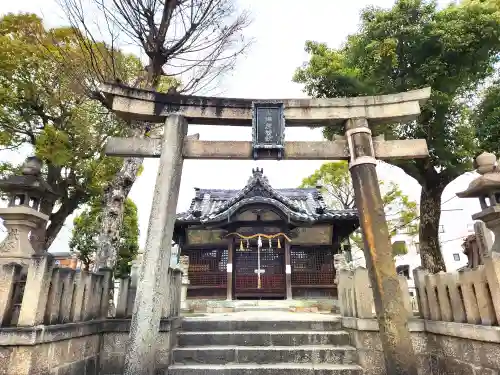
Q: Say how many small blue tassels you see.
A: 0